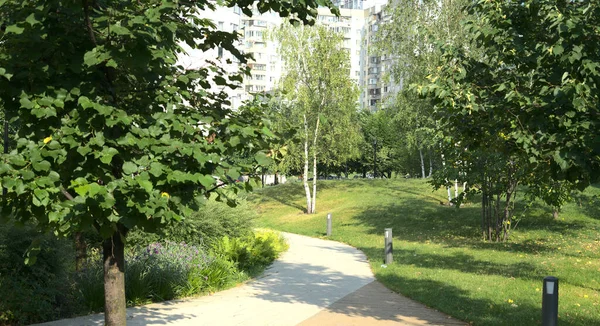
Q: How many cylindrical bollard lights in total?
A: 3